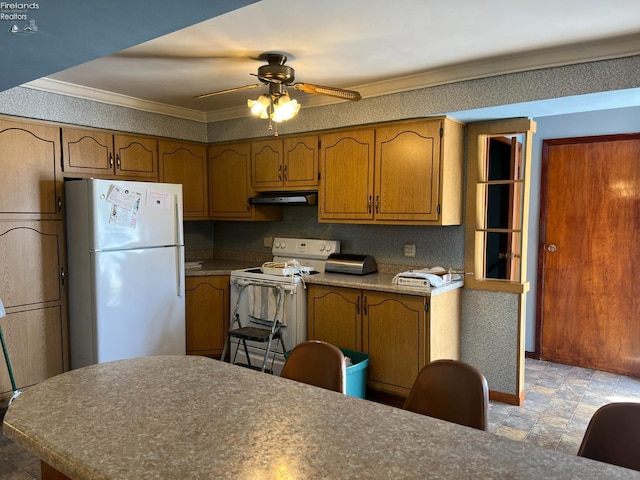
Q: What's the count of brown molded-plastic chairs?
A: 3